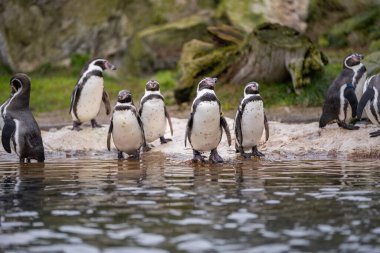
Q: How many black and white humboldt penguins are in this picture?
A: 8